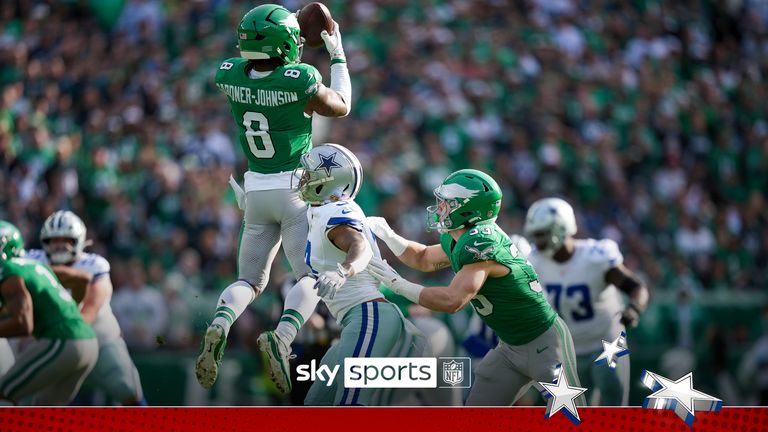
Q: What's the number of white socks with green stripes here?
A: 2